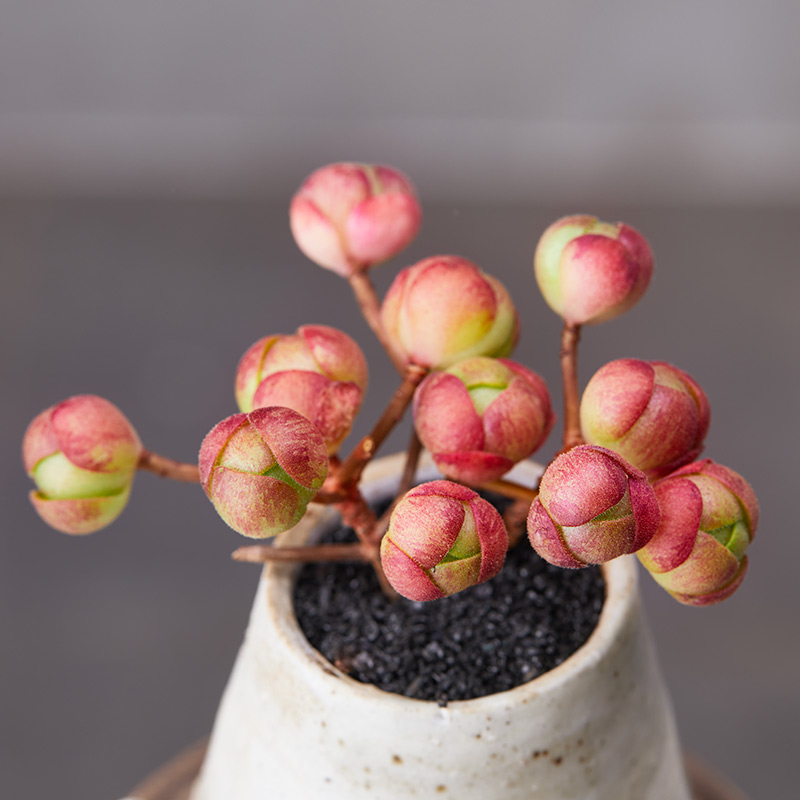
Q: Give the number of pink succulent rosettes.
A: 11